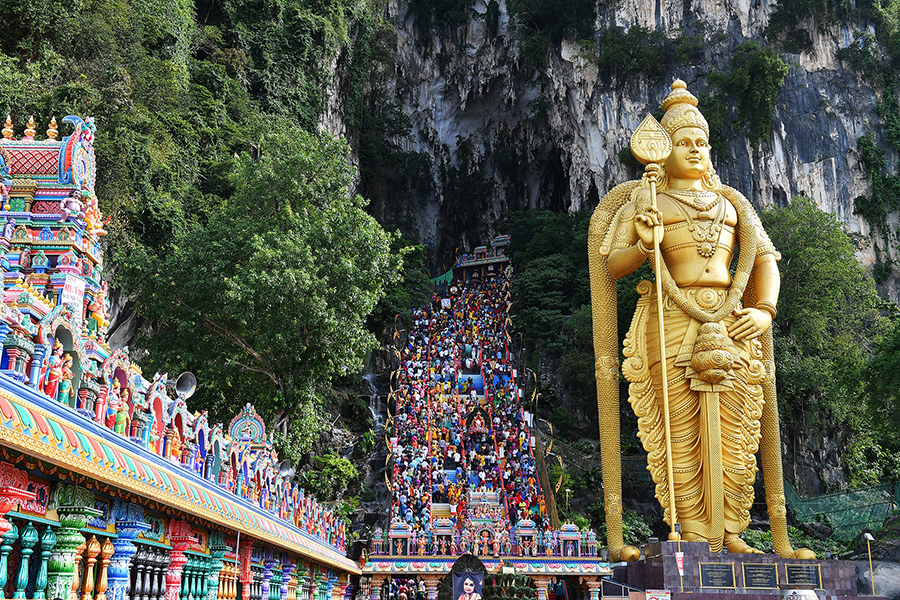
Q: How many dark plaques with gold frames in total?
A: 3